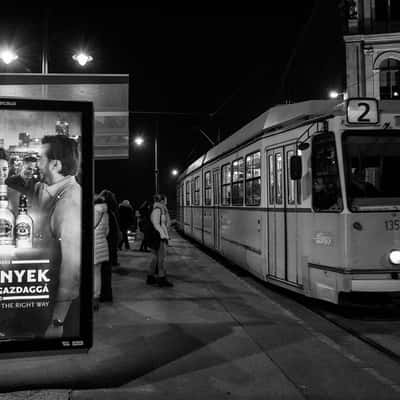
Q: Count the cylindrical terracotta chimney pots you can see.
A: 0